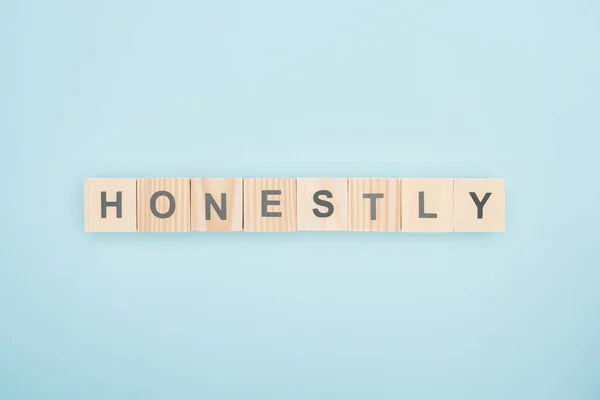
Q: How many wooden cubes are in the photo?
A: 8